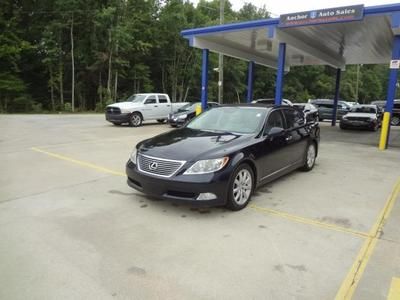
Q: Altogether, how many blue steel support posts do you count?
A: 5